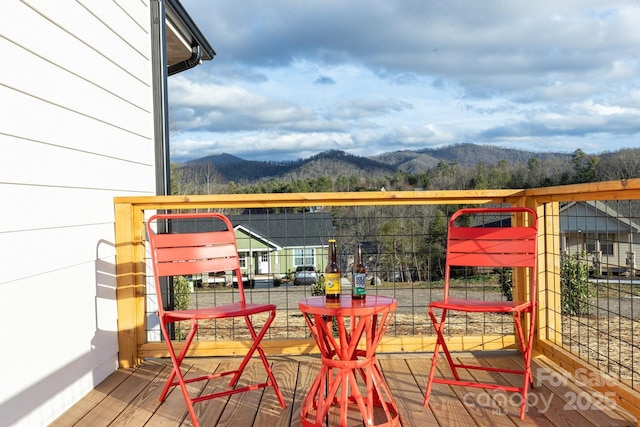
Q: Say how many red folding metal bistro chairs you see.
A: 2